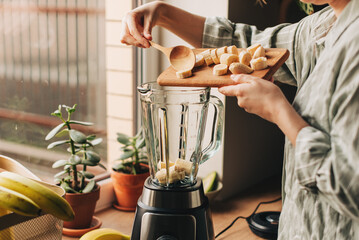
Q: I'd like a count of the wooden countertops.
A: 1